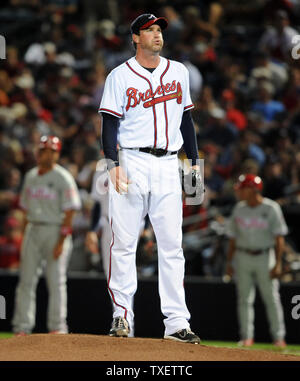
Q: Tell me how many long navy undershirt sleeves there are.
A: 2